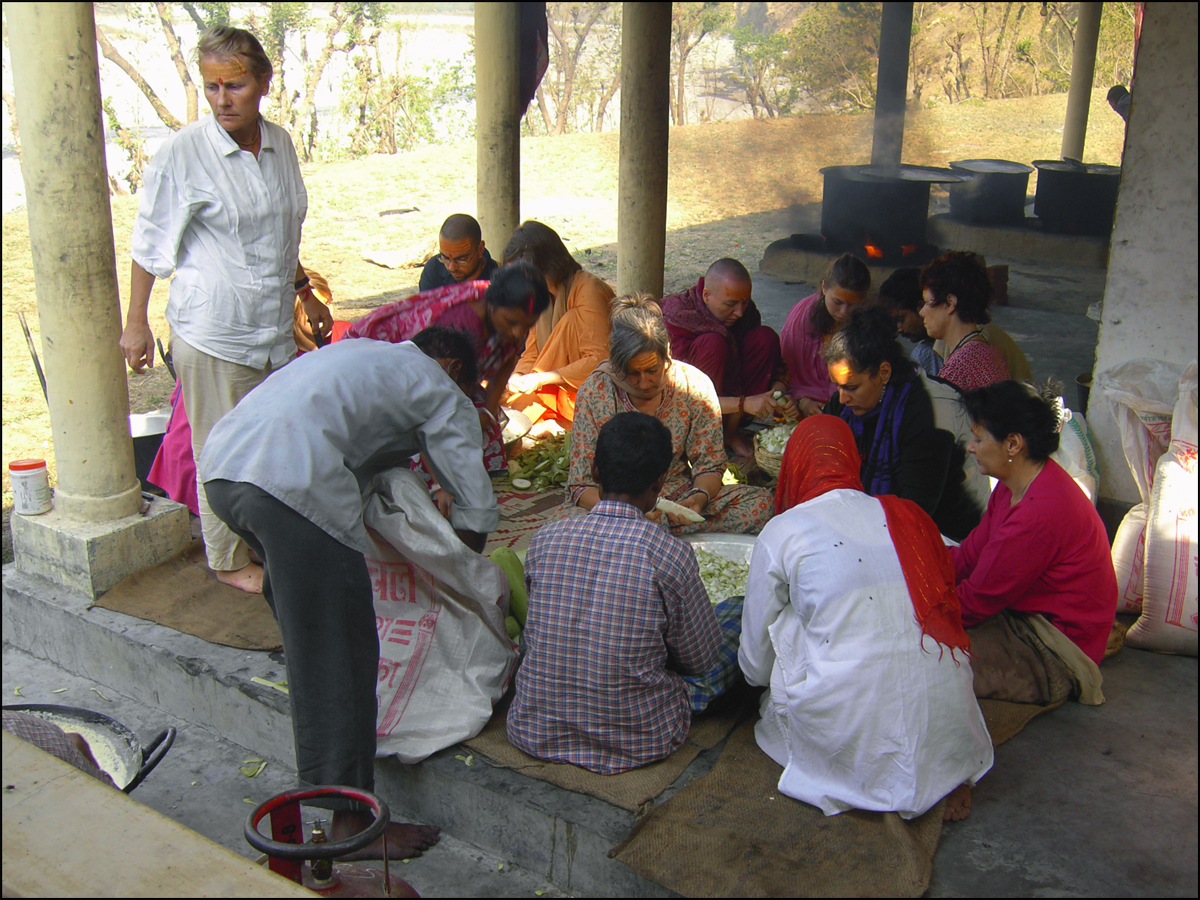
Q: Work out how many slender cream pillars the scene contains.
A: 4